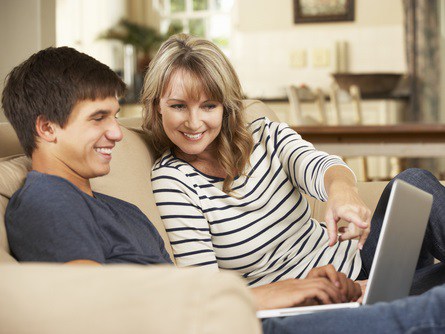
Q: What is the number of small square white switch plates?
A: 2